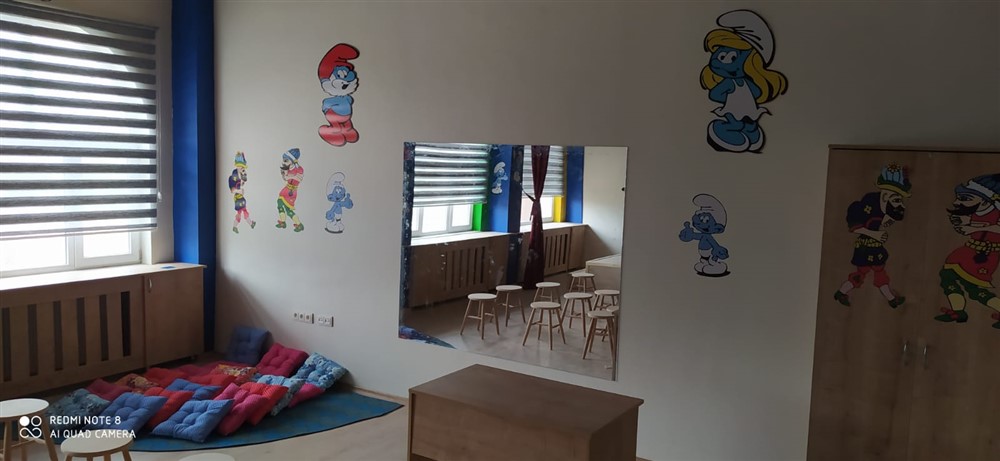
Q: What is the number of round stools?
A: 12